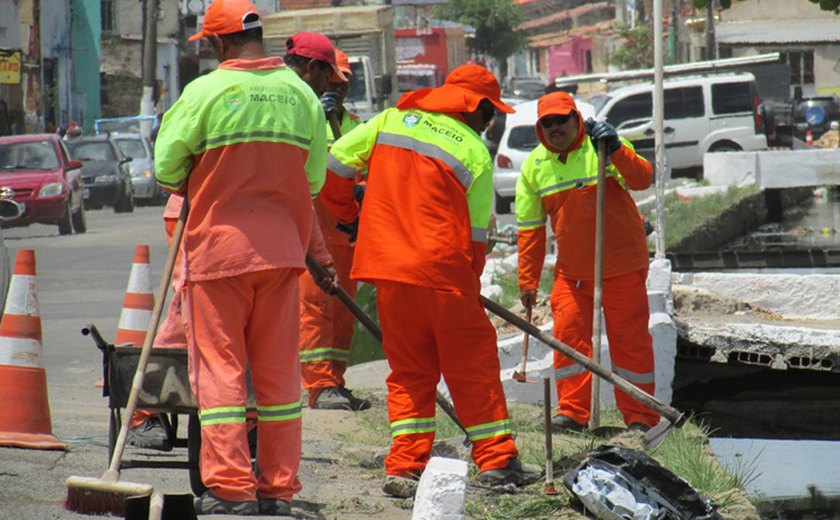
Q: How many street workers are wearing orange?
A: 5